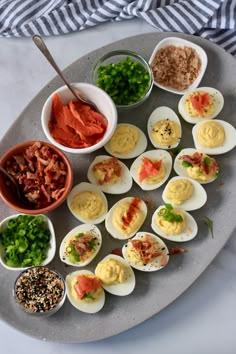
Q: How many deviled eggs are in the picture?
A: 15